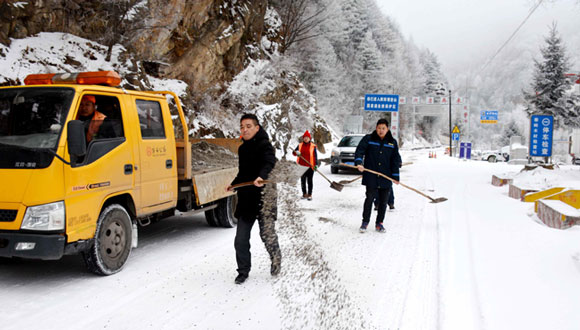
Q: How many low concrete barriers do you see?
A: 3